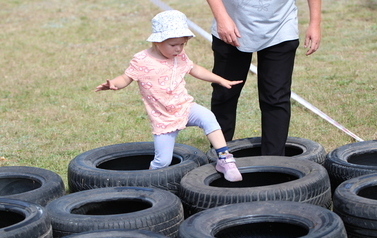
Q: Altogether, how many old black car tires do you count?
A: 10